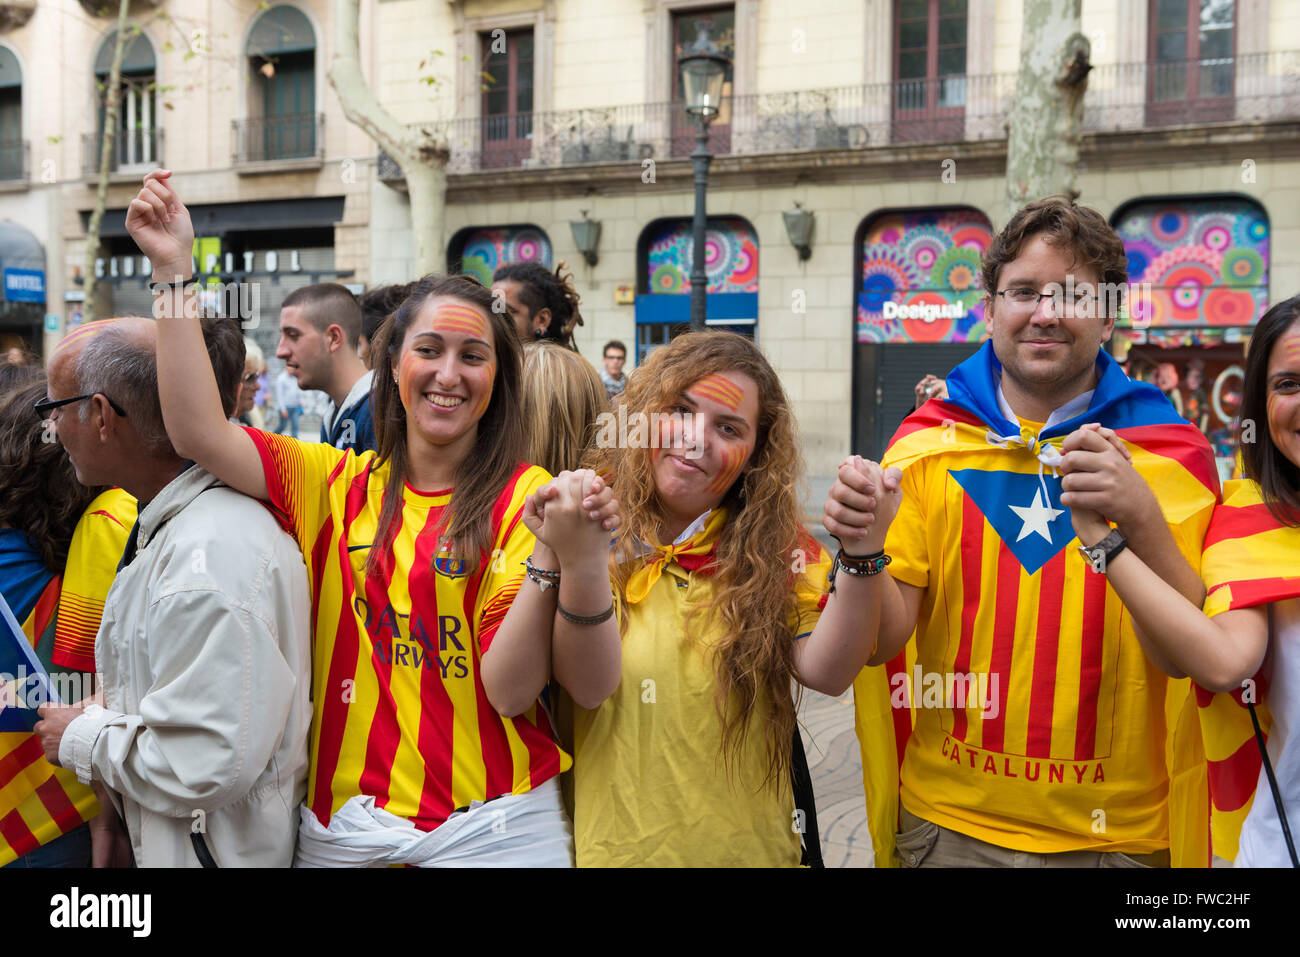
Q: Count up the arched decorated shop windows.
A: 4